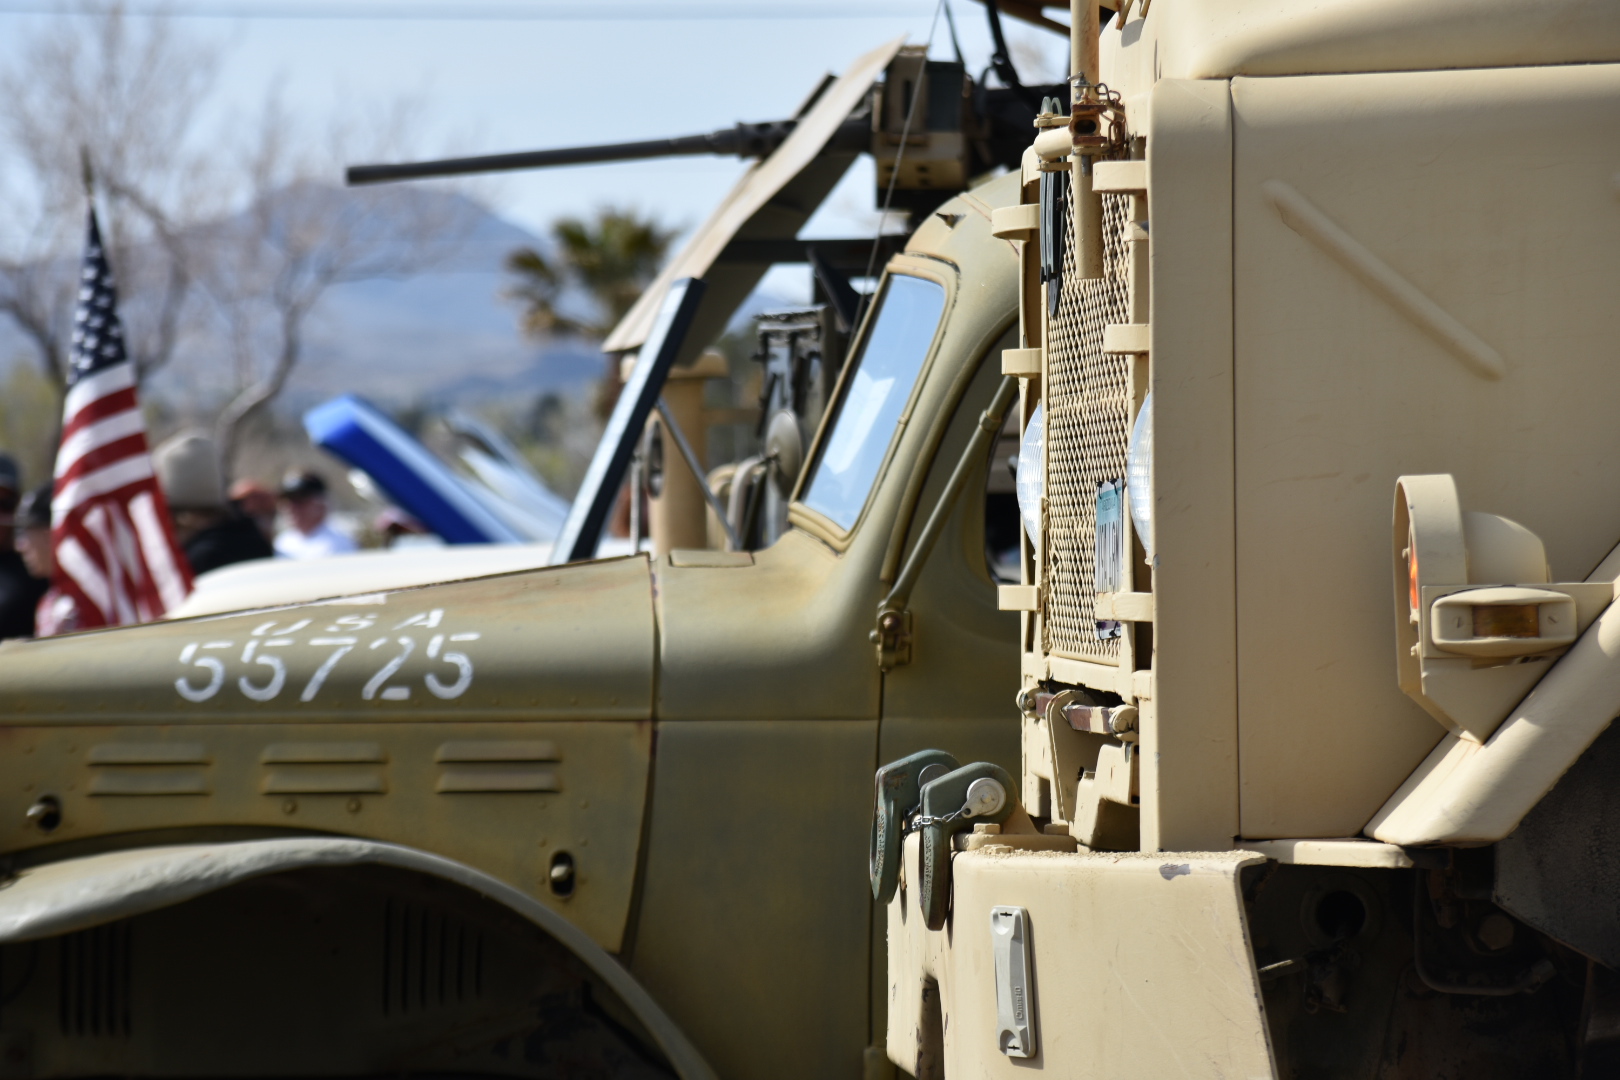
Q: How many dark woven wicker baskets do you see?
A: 0